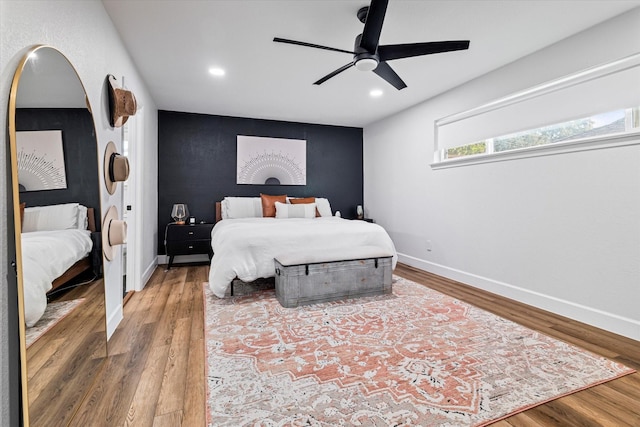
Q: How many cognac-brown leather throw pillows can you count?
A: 2